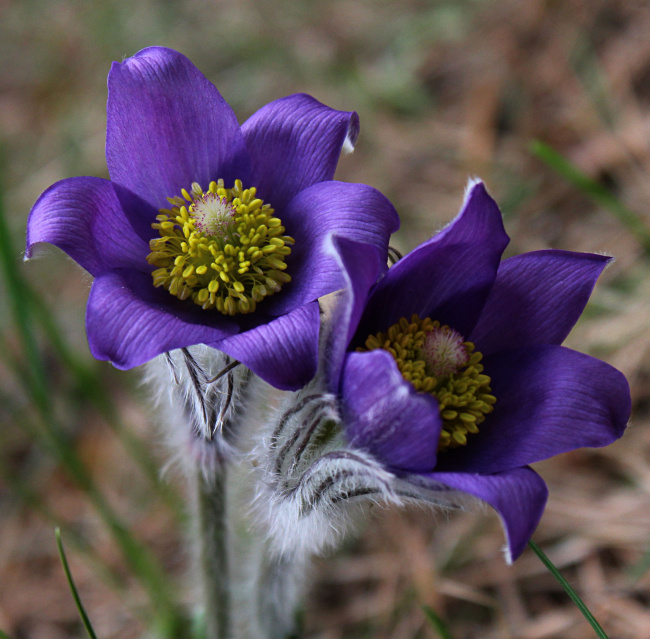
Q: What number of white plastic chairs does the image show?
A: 0